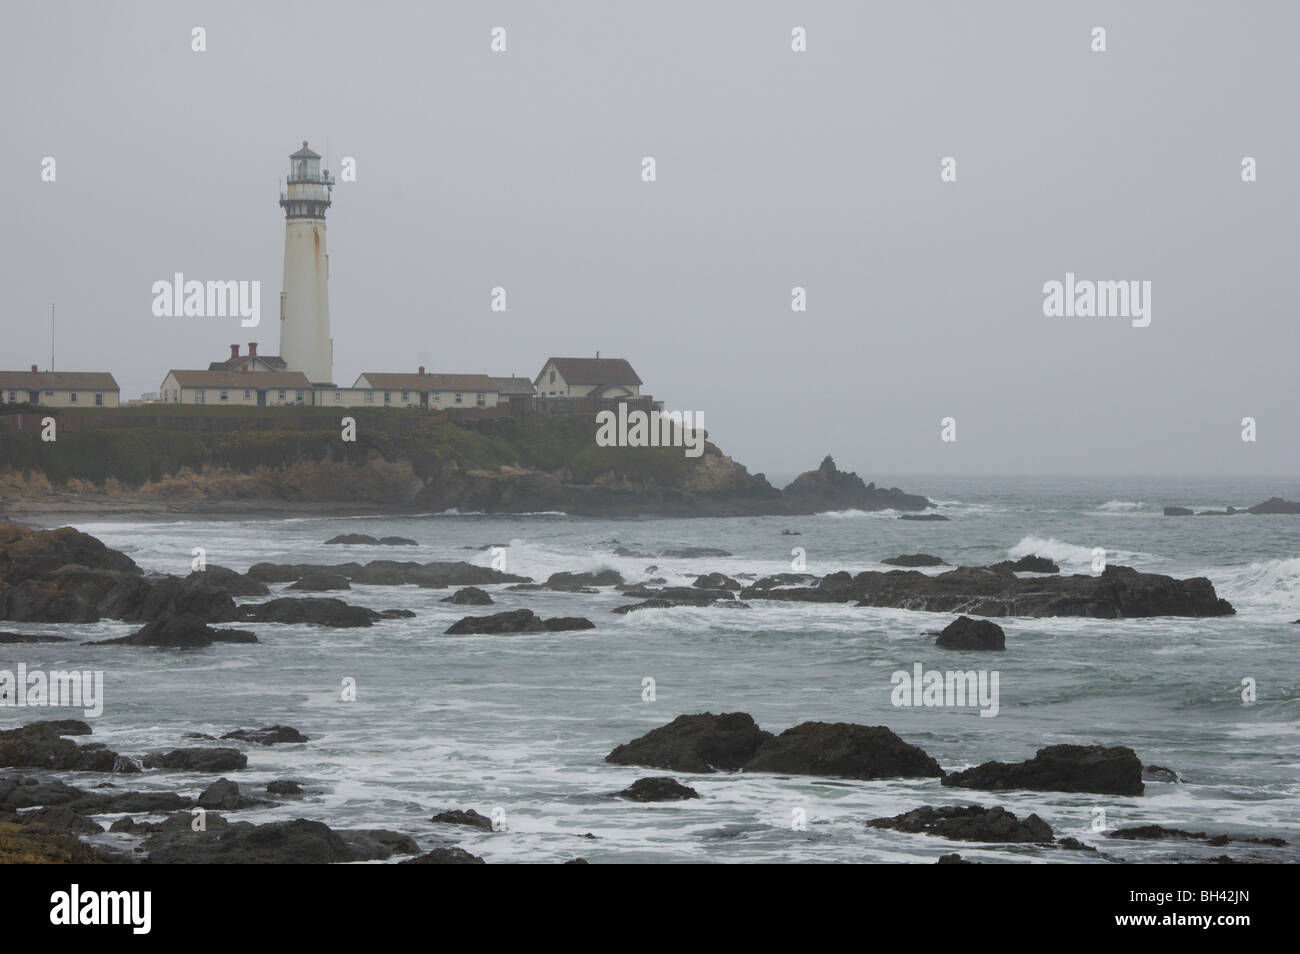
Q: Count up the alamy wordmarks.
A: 6